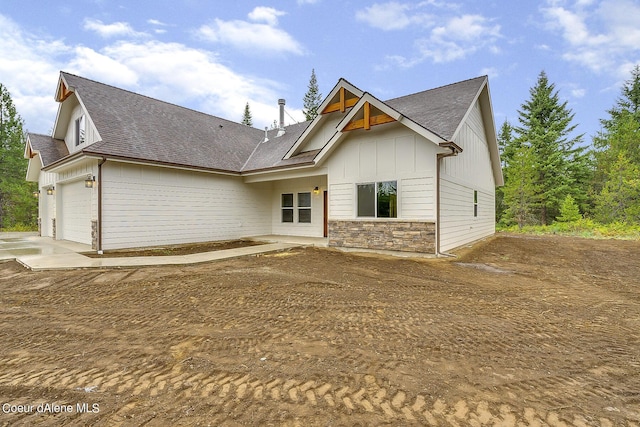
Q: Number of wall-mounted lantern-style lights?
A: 4